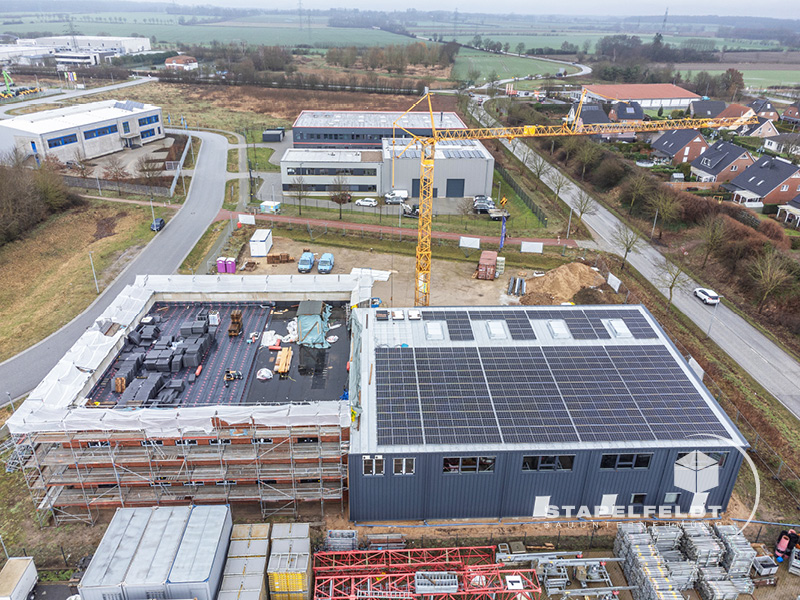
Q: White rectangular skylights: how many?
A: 4